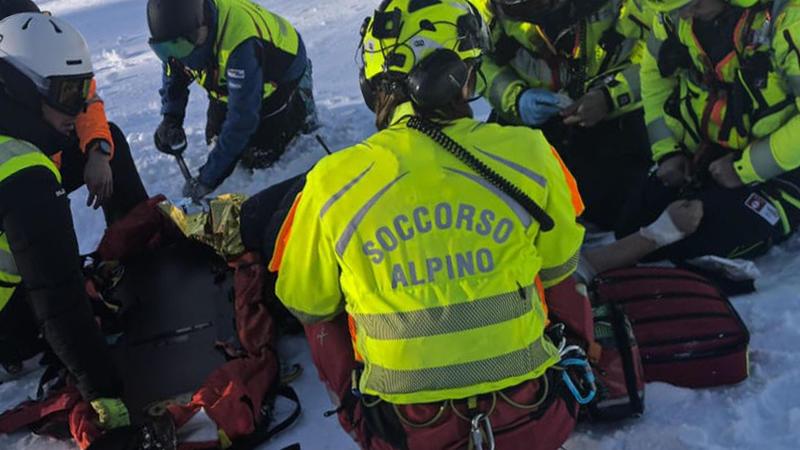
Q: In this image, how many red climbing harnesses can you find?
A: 1